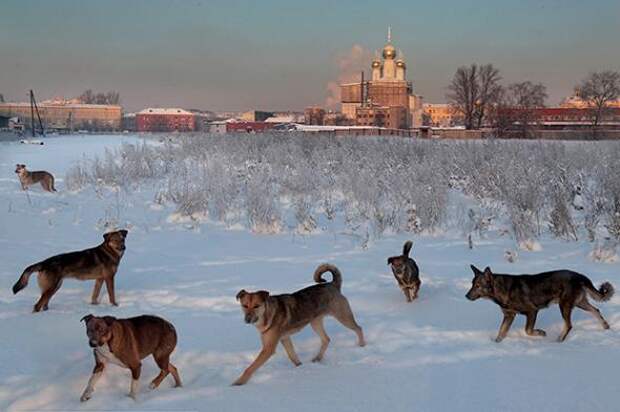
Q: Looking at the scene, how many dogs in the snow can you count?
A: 6